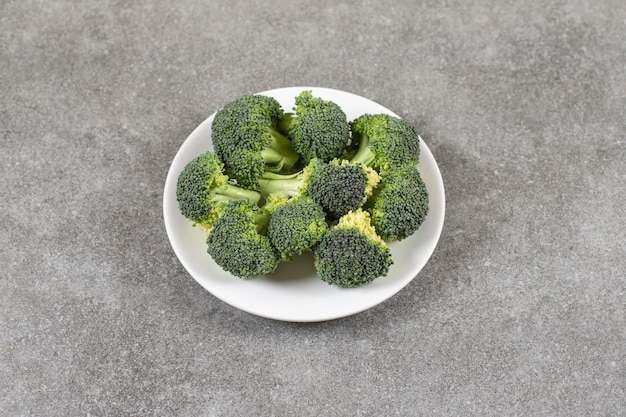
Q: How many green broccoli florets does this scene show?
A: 9